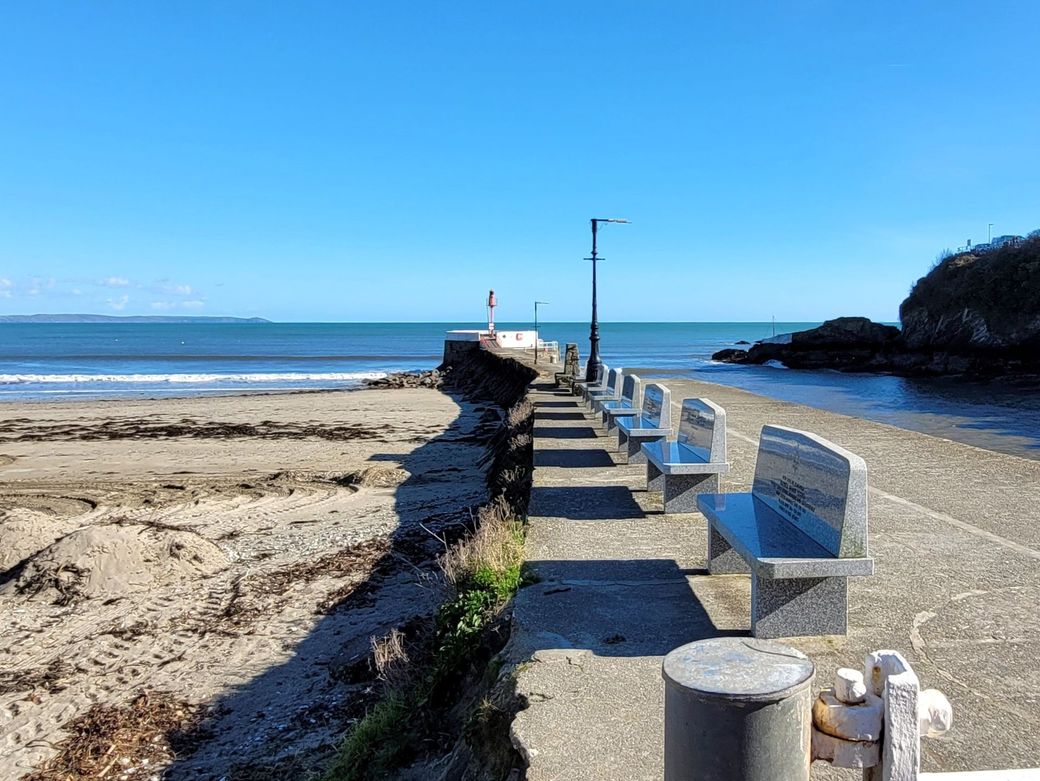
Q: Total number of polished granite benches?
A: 6